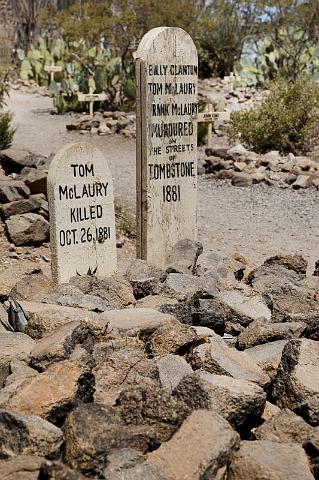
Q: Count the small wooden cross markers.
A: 4